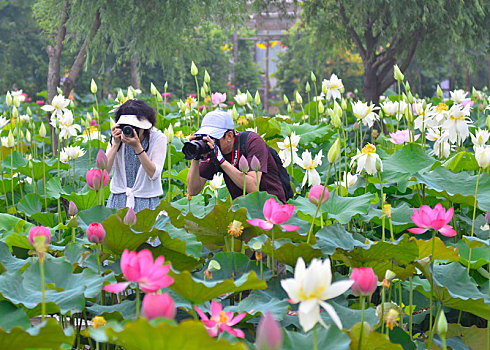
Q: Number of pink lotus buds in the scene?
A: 12